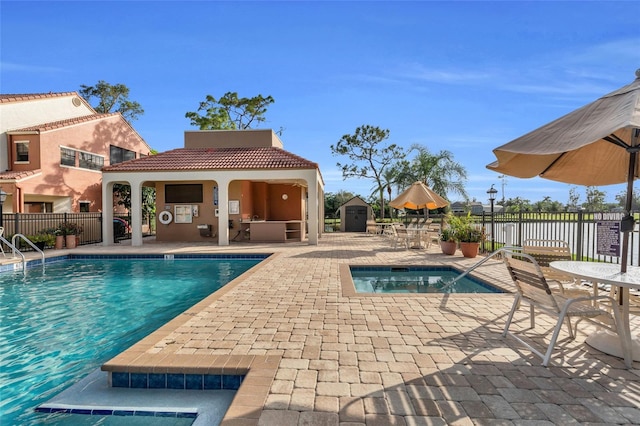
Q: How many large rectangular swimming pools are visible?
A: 1